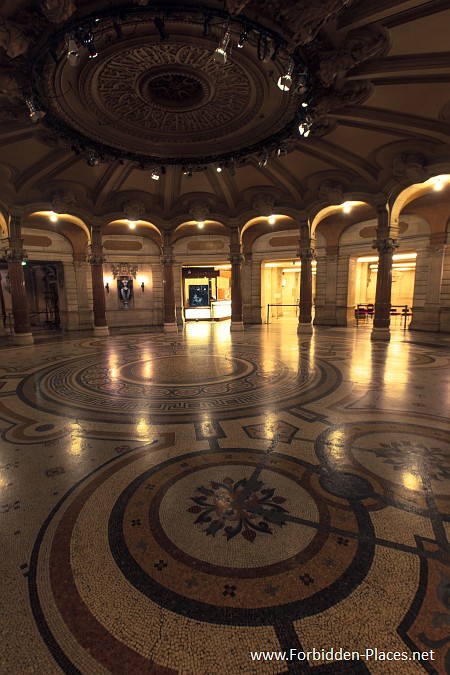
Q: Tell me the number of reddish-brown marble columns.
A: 6